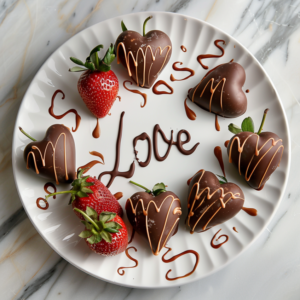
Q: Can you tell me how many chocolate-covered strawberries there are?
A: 6